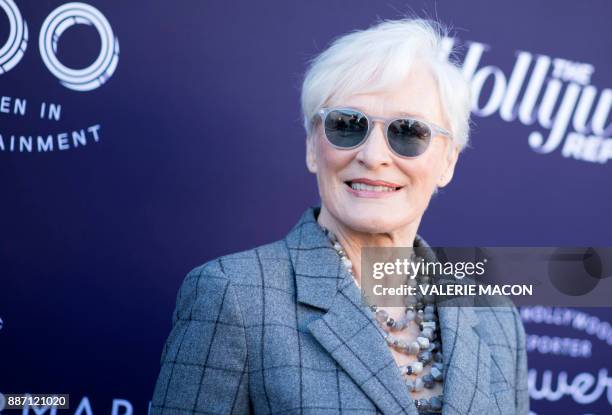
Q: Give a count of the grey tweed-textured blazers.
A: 1